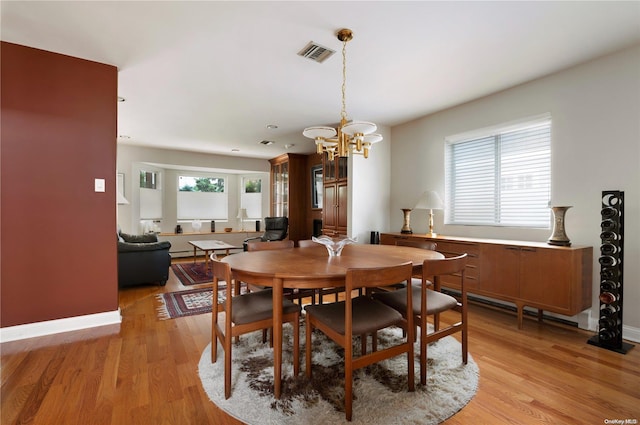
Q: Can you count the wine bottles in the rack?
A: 11